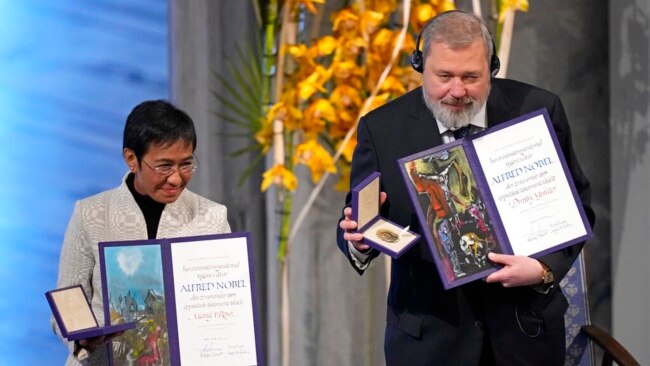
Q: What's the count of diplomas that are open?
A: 2